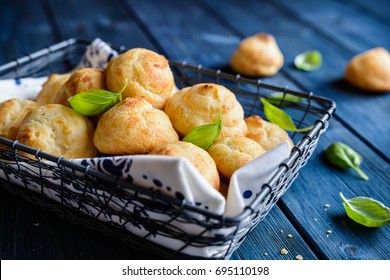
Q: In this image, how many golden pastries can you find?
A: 12